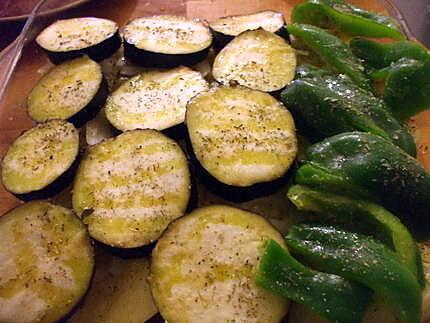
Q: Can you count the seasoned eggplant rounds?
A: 11